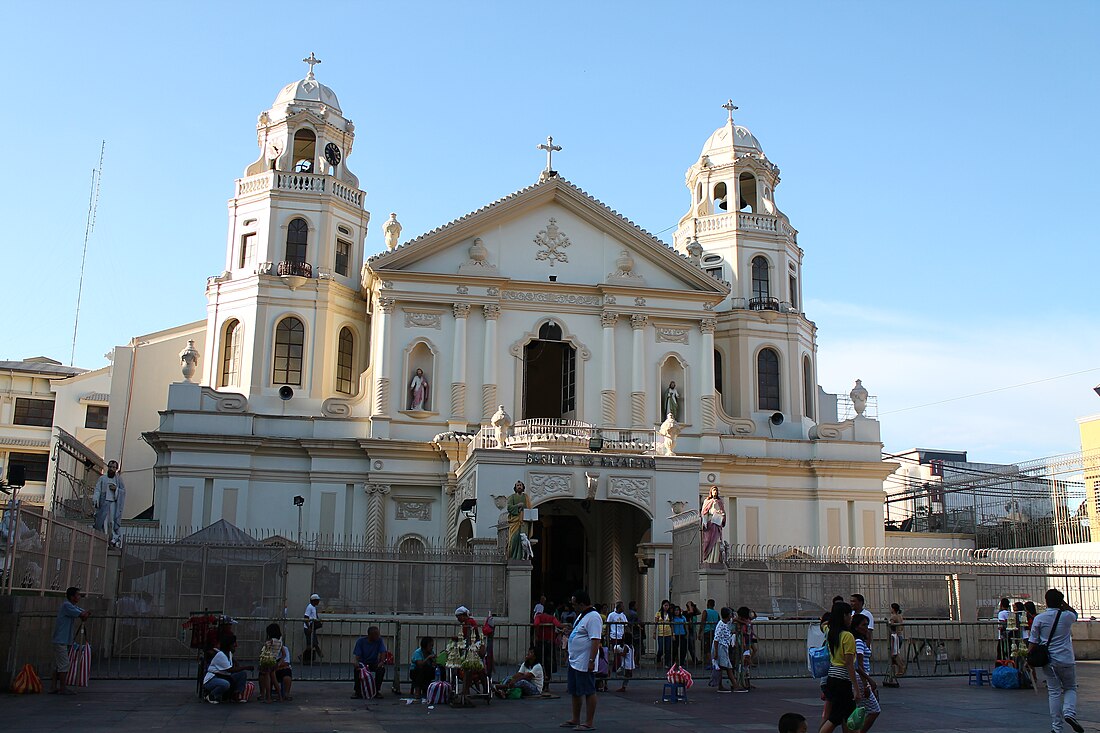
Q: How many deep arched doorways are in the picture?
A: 1